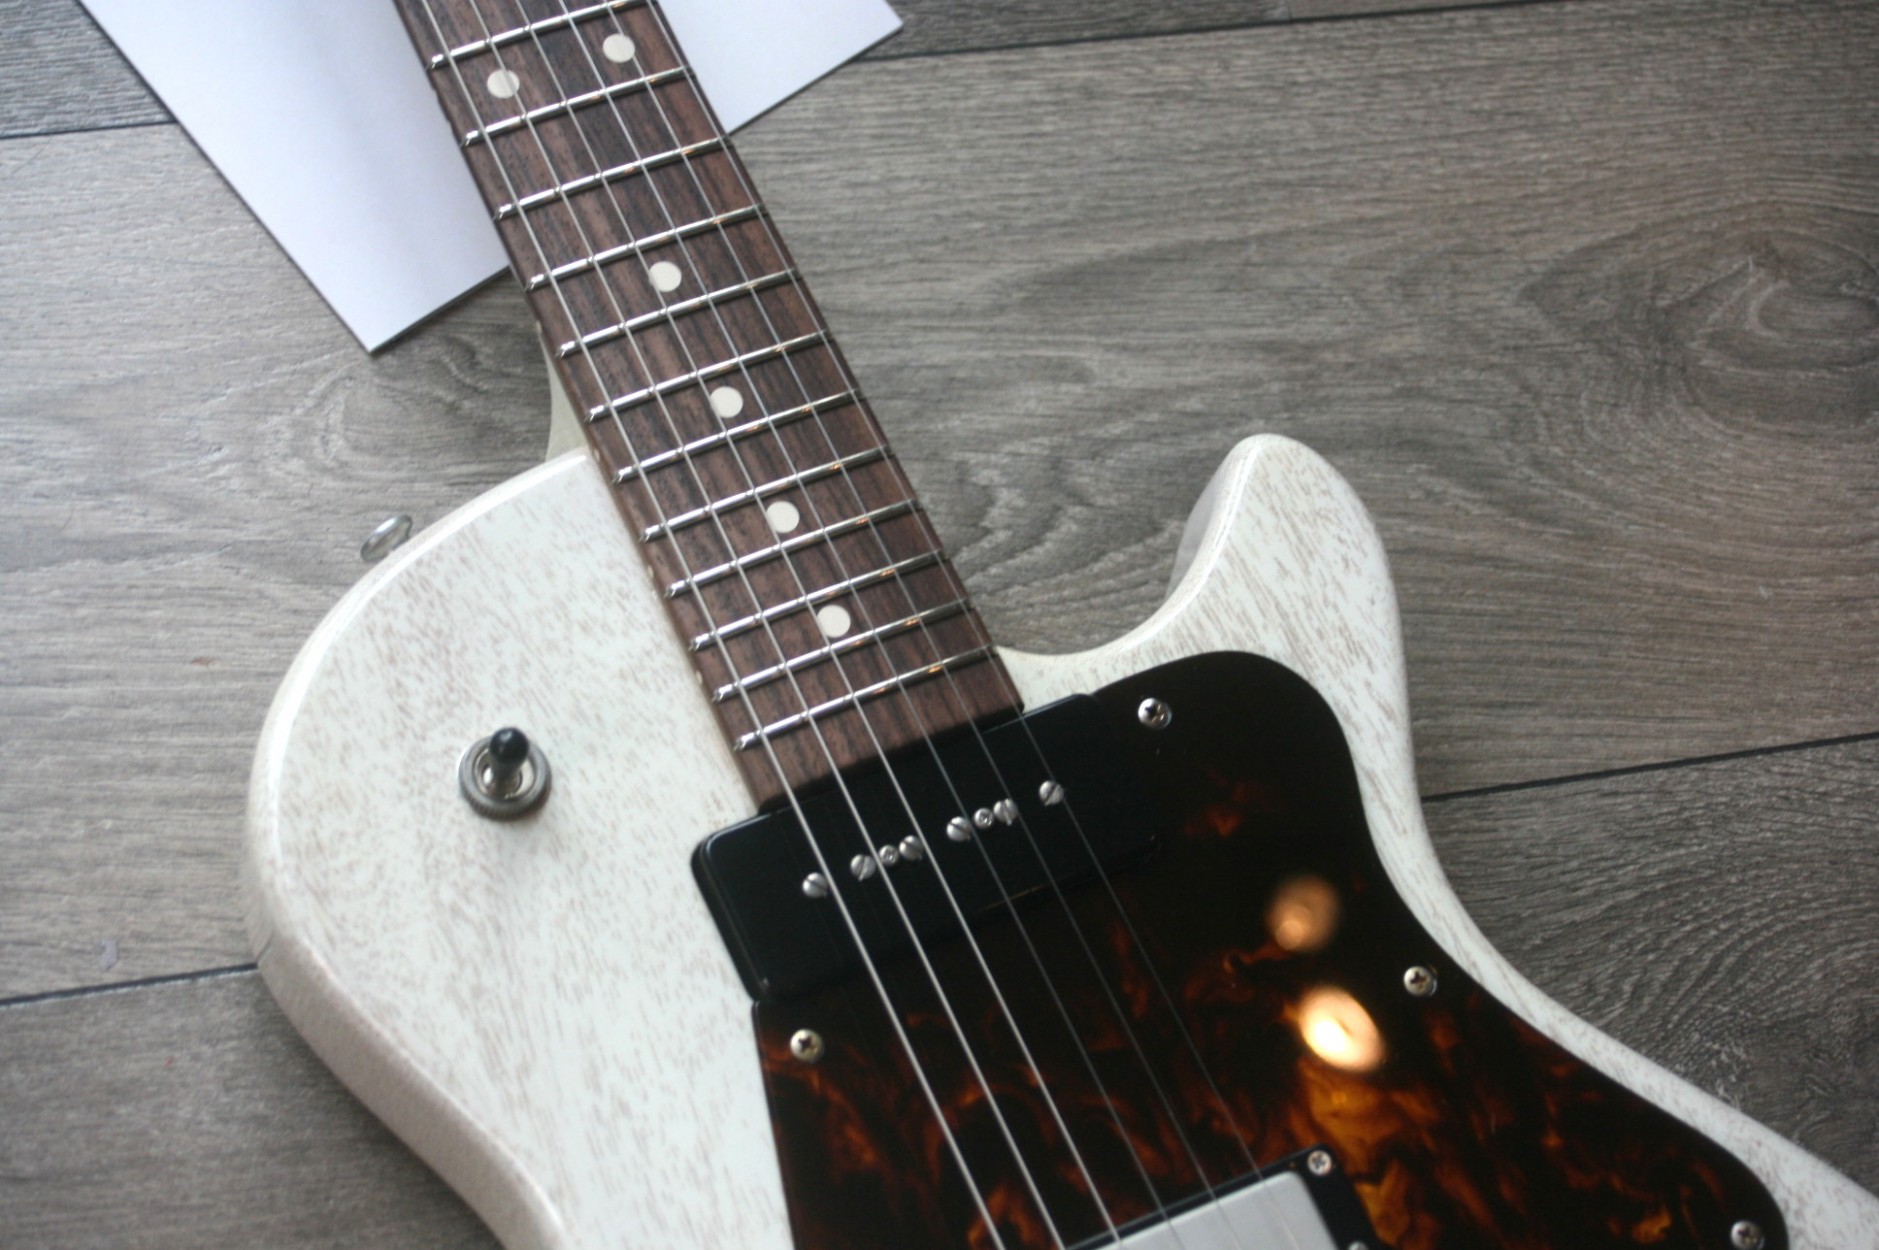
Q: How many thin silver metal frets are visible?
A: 12